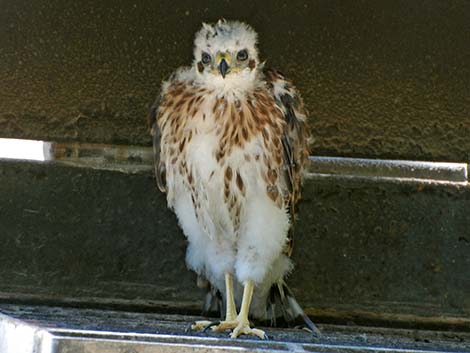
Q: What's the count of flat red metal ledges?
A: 0